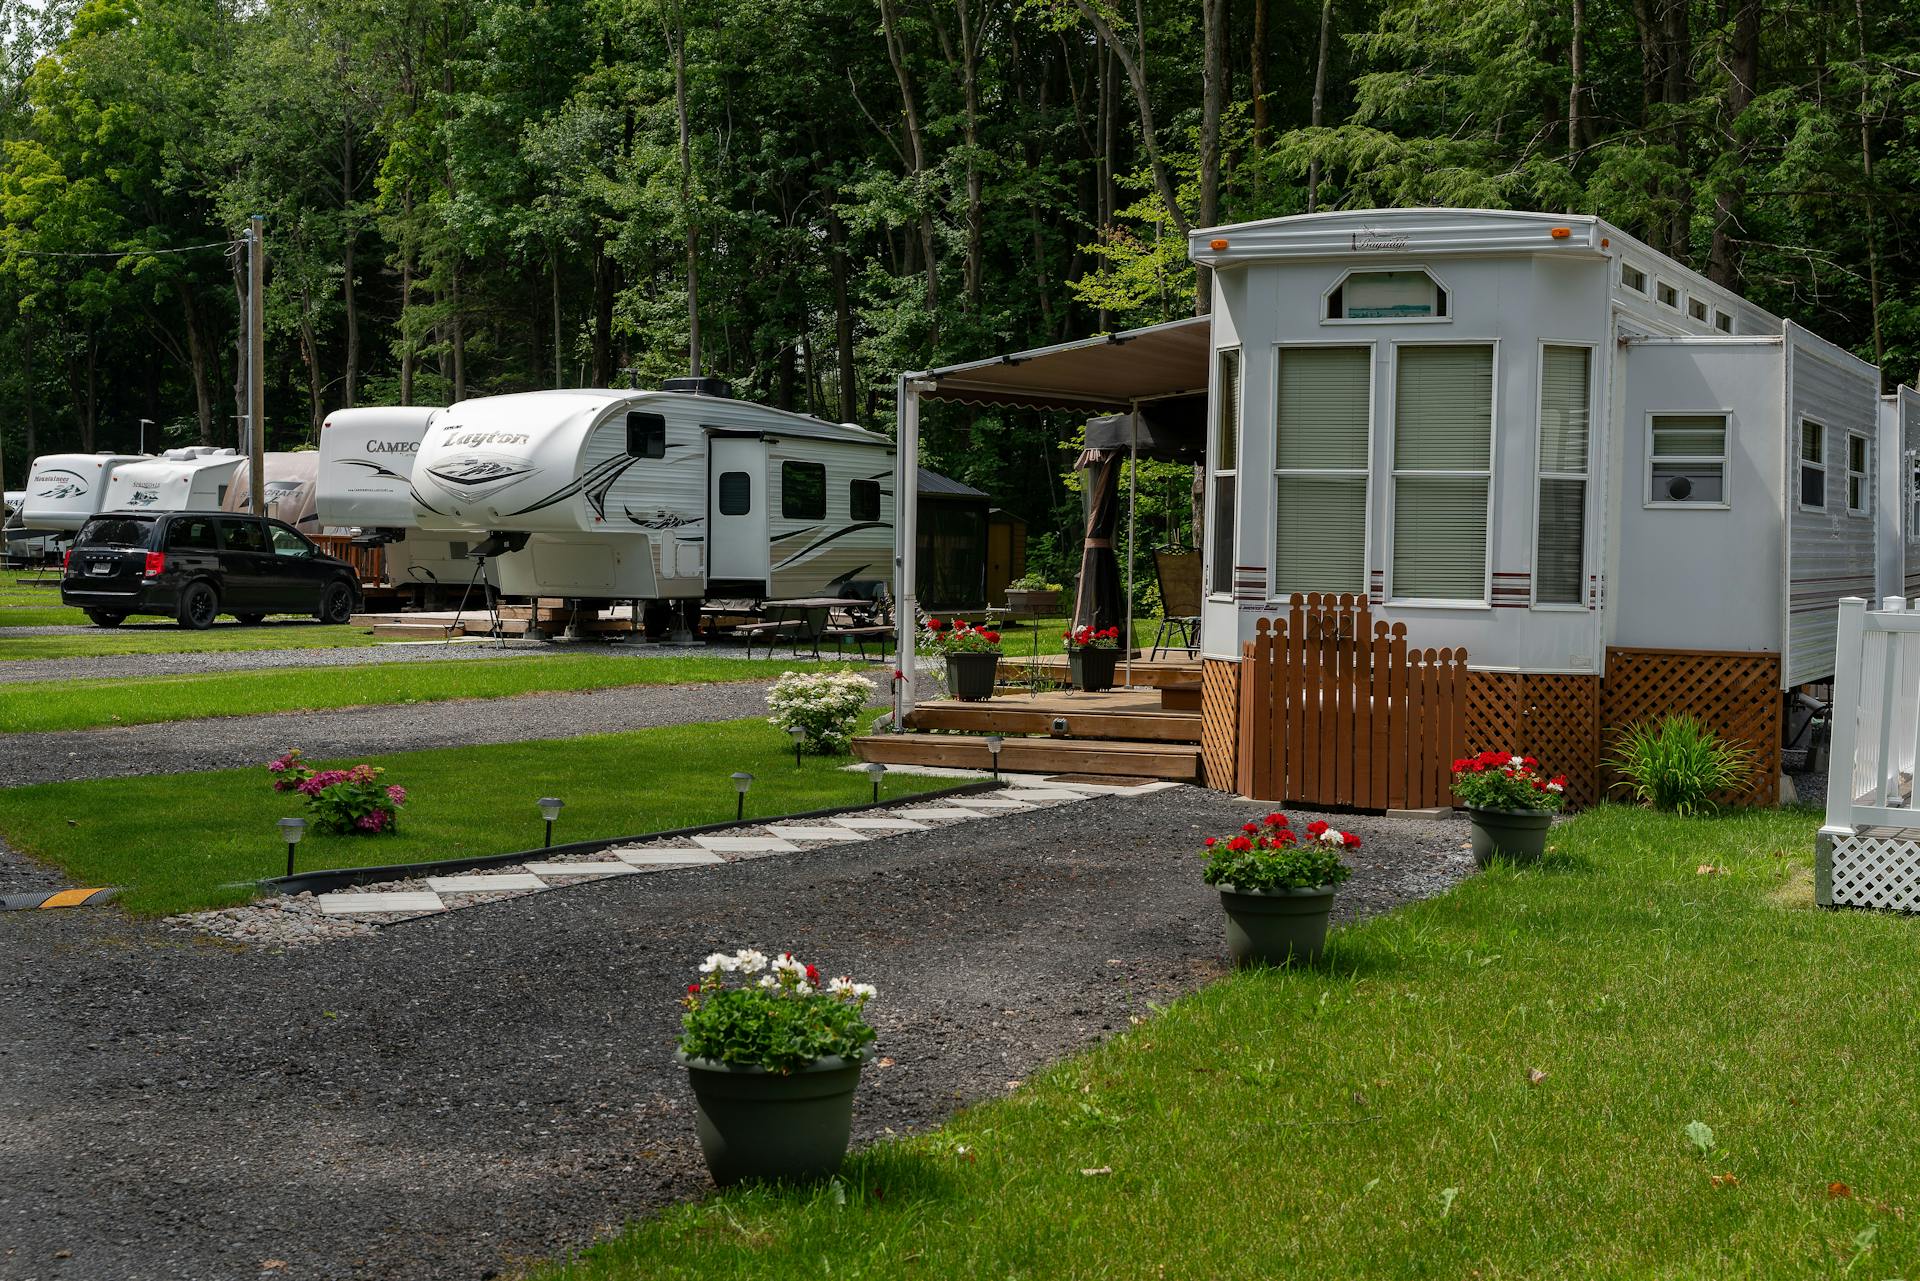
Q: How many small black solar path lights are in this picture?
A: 6